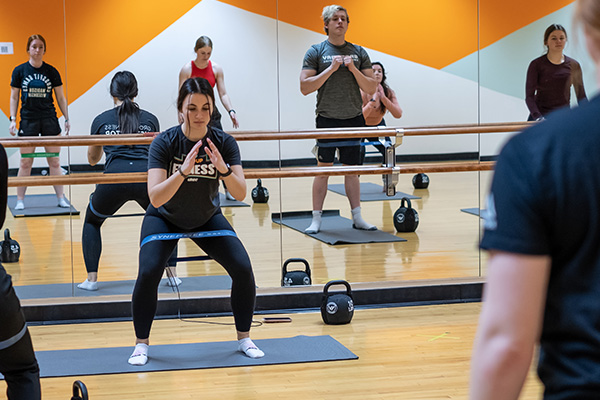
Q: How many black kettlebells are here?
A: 7